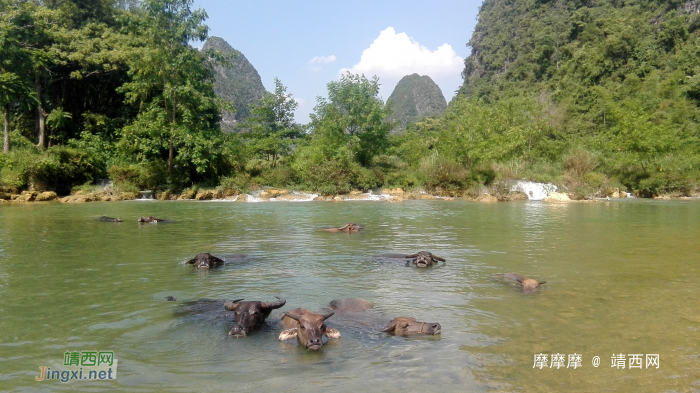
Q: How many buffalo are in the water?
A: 9